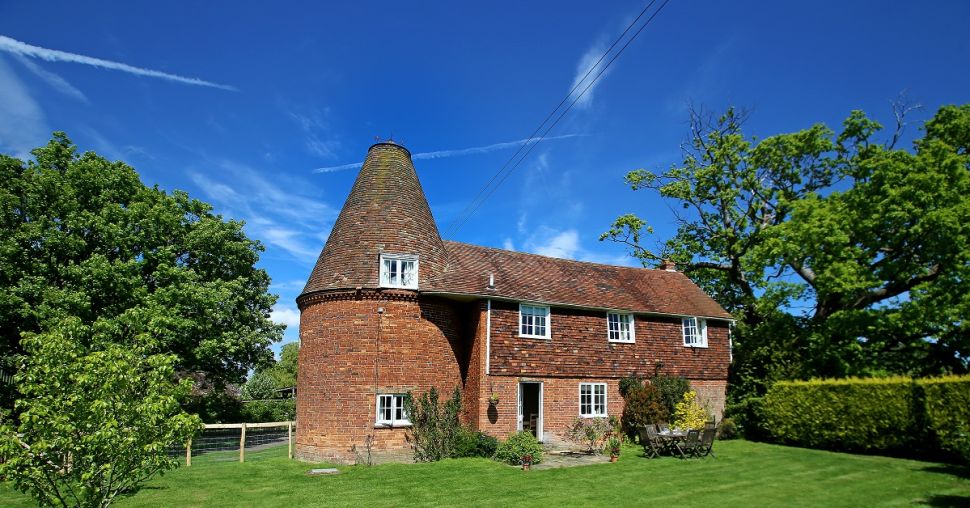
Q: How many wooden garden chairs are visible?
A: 6